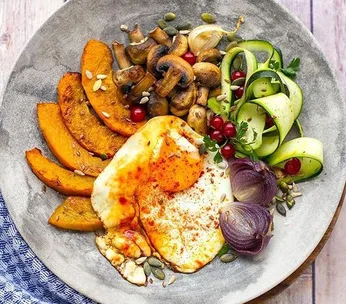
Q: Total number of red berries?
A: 10